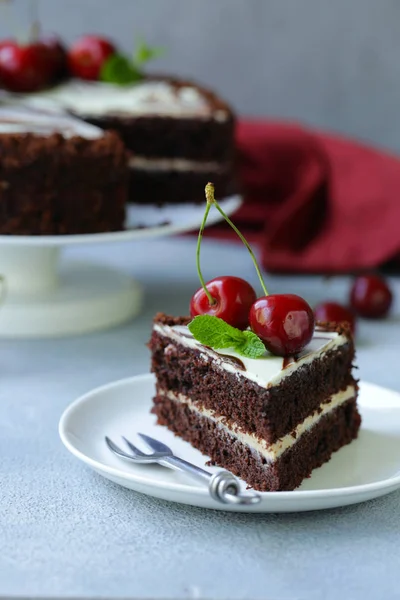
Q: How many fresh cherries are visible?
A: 7